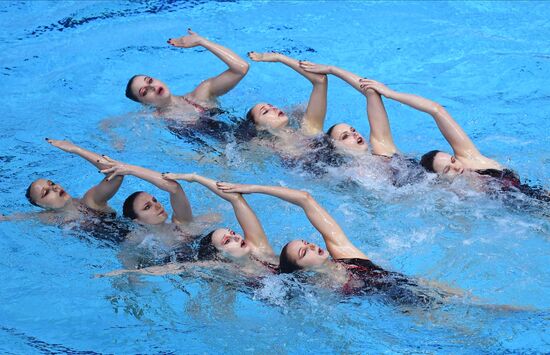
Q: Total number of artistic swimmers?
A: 8